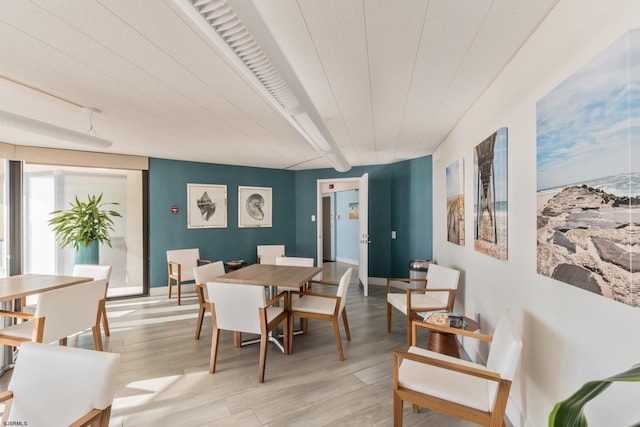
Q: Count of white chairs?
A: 11